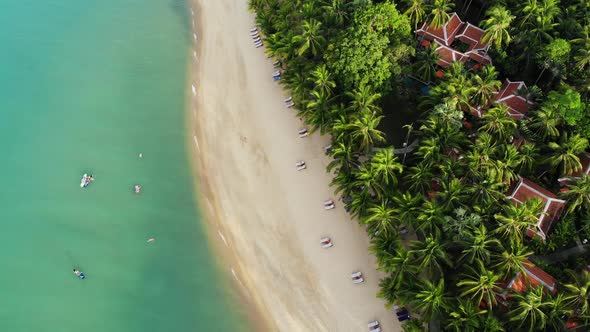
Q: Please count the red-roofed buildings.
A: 5